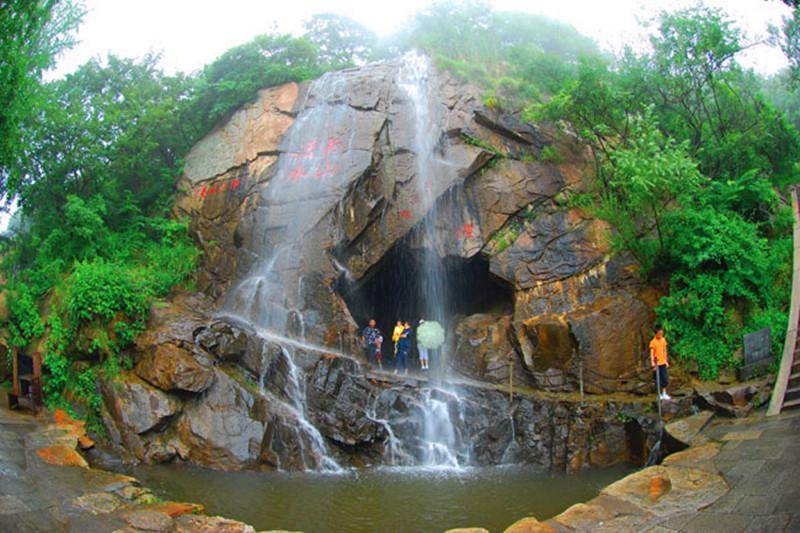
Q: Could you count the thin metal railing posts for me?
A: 3